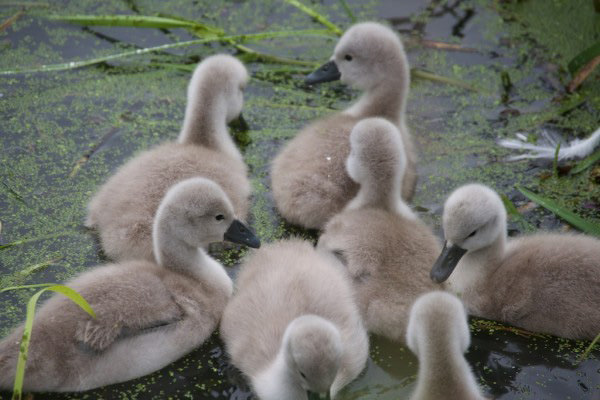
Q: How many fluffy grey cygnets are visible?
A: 7